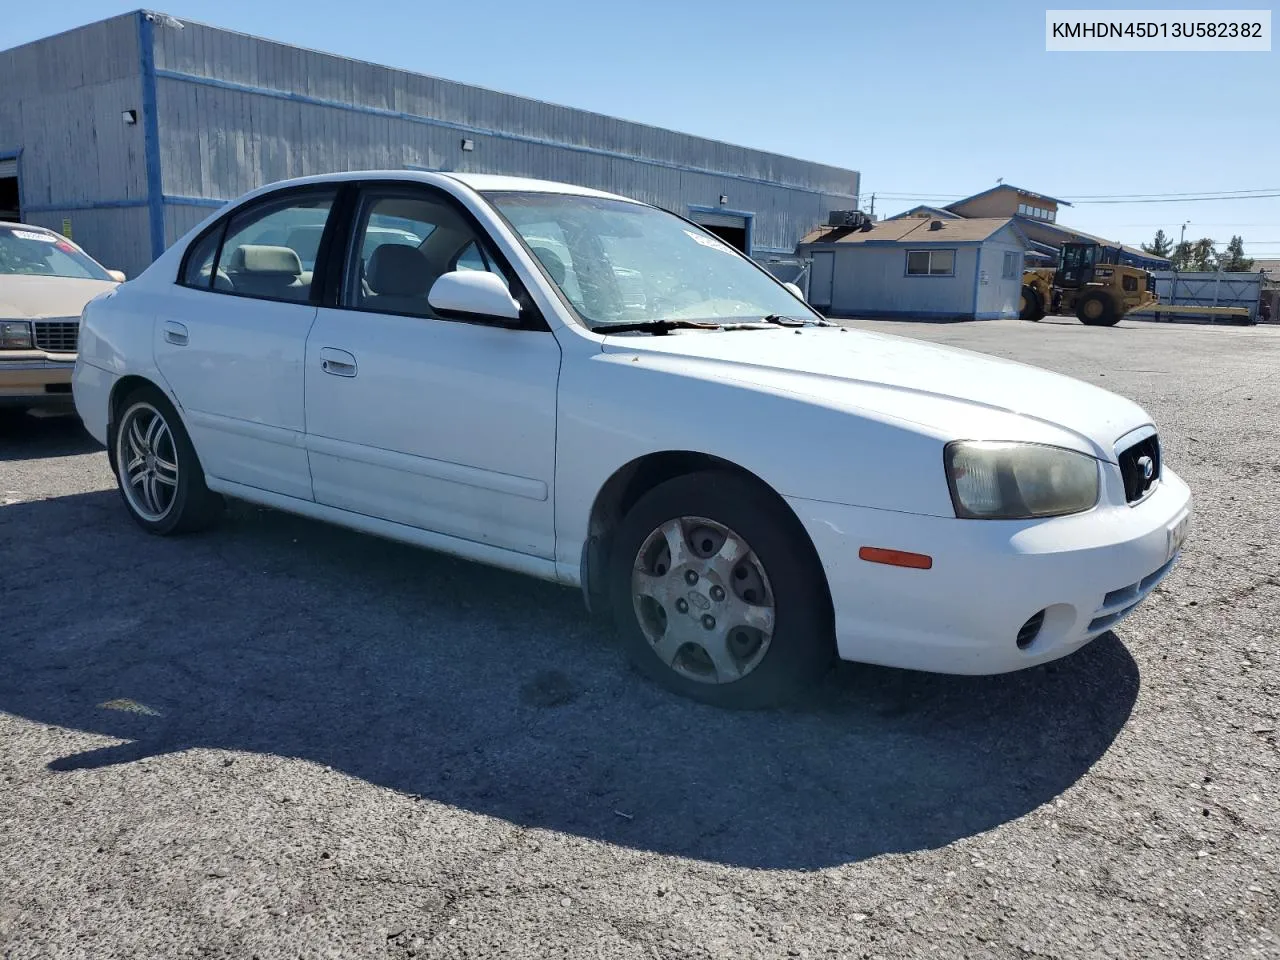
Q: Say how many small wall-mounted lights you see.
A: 3